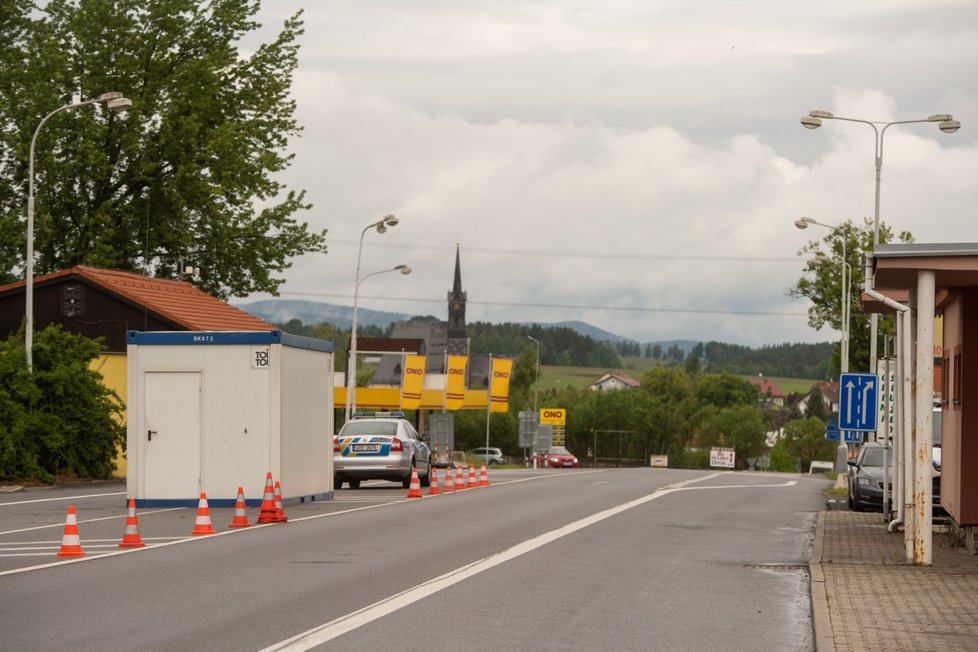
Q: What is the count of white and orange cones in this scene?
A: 12